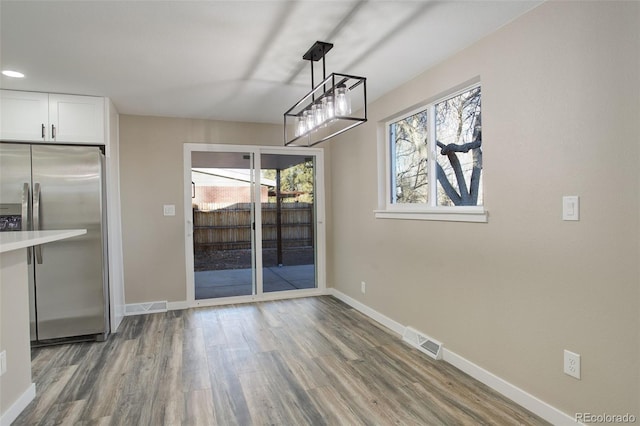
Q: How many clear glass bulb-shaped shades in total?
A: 5